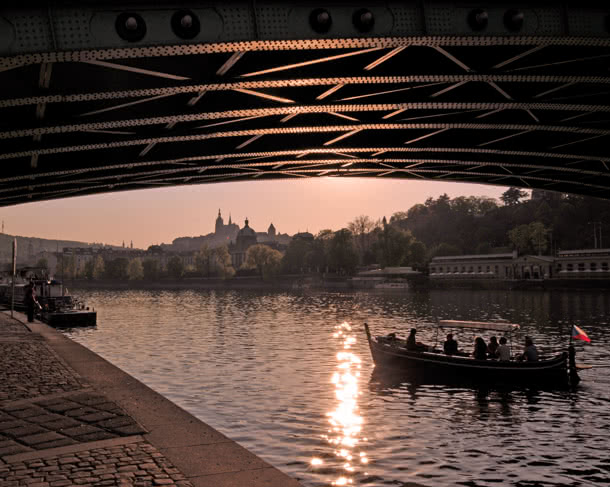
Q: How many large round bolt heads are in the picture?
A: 6